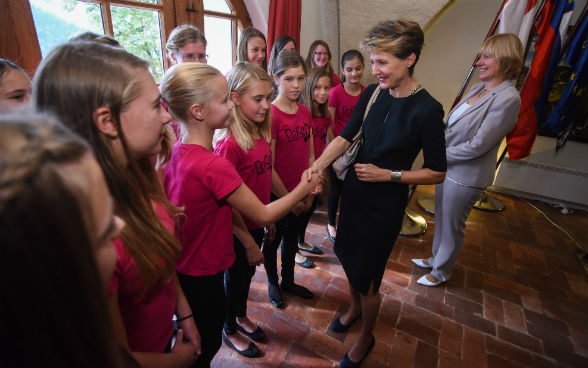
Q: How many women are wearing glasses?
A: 2